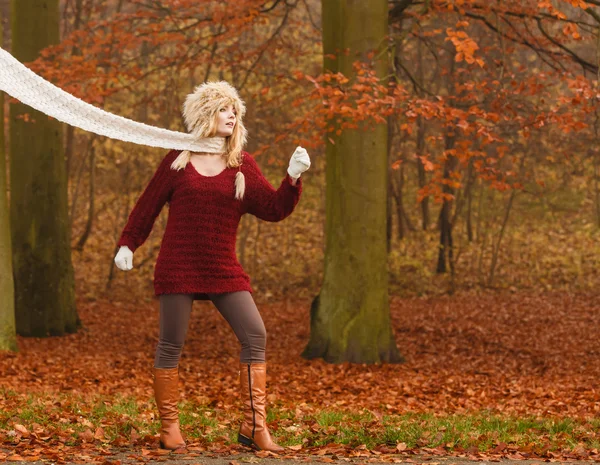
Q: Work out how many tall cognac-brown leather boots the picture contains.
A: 2